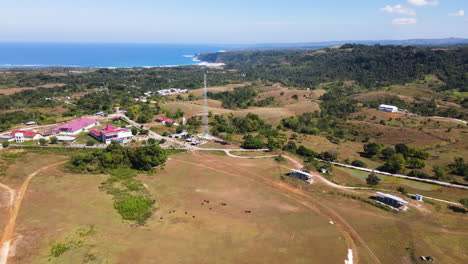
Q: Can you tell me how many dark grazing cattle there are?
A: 11